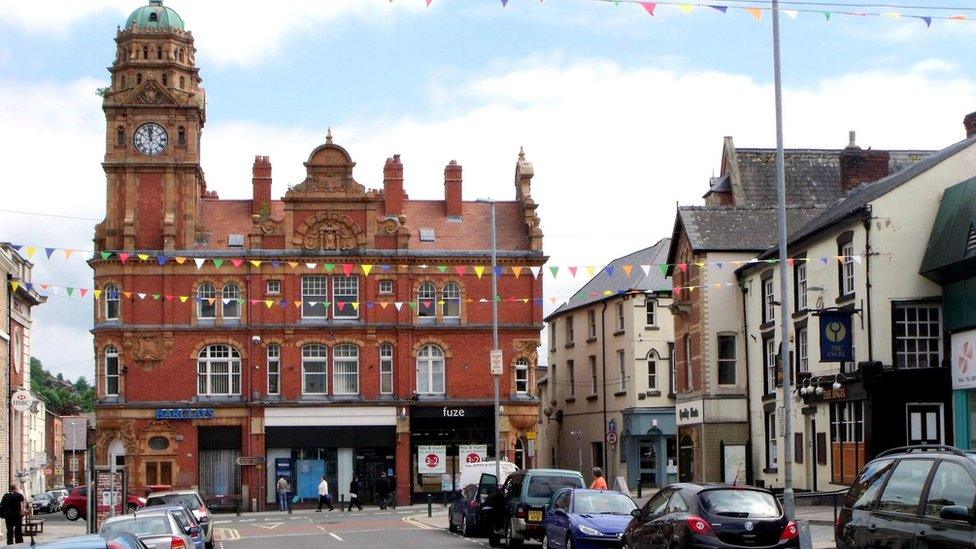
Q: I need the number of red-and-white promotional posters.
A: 2